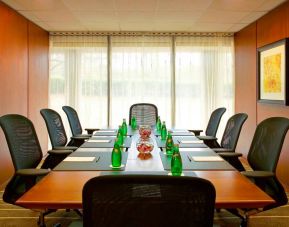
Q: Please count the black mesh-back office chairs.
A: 8